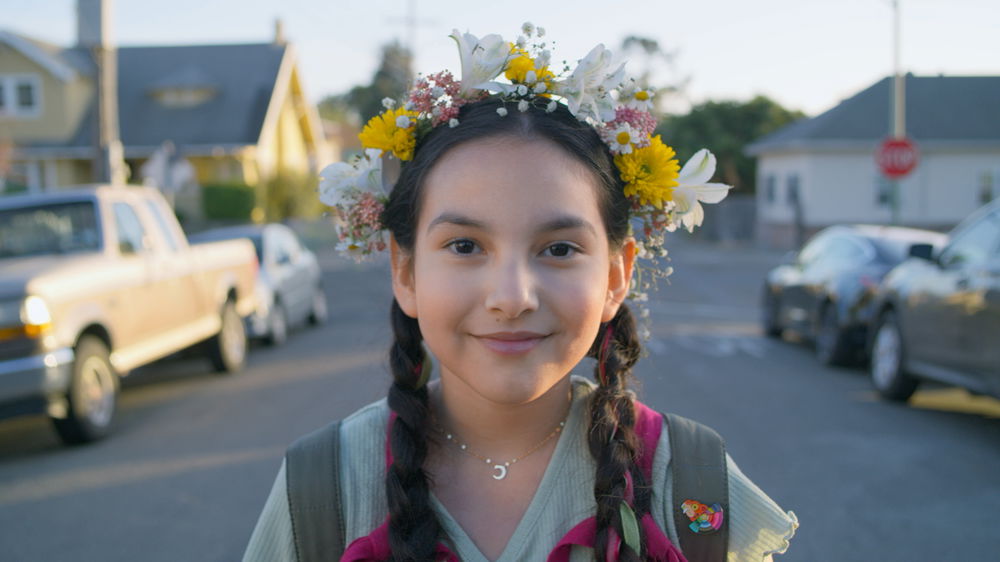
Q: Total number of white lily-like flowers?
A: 4